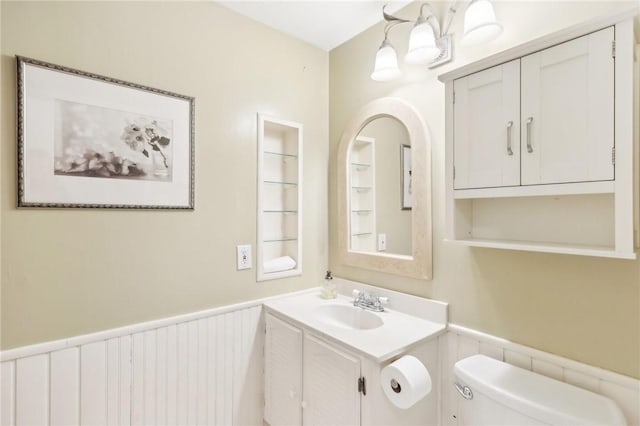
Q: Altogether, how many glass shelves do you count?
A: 4